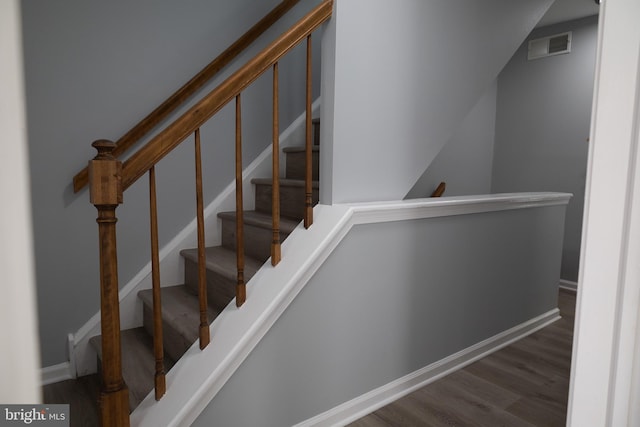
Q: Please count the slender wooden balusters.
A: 5